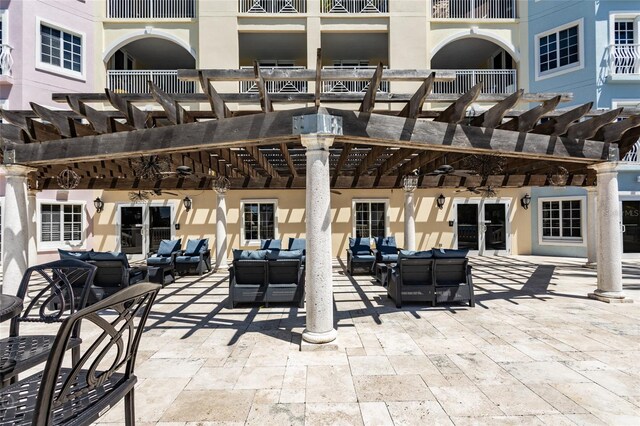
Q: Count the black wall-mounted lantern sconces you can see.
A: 4